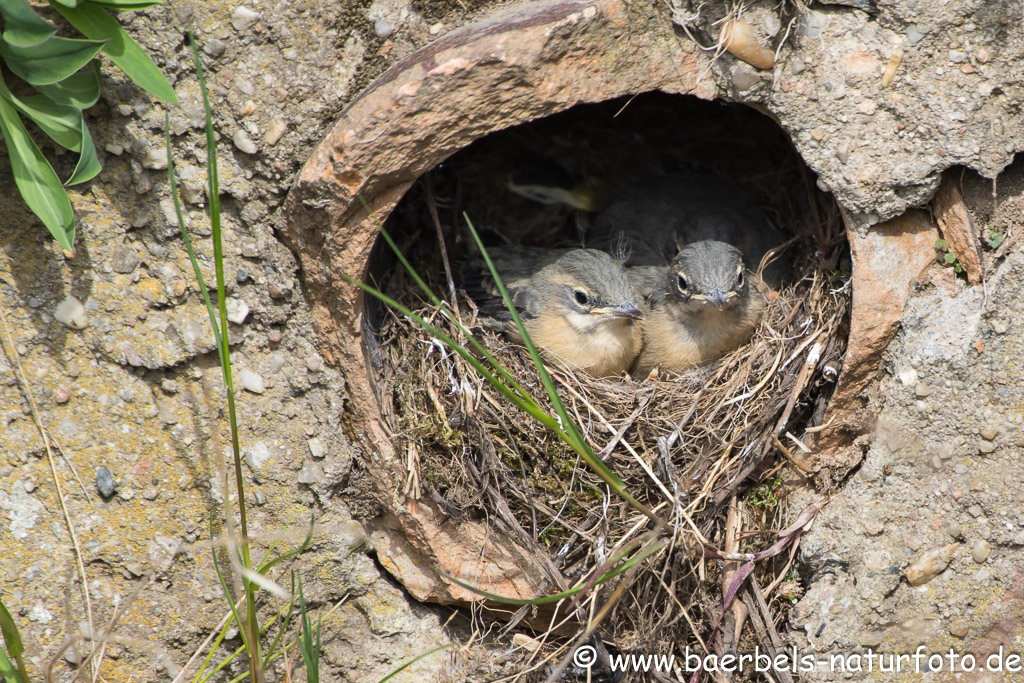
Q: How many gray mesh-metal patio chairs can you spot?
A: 0